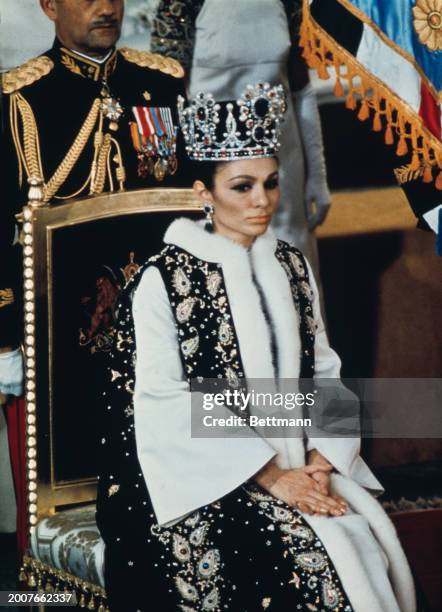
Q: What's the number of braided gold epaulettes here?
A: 2